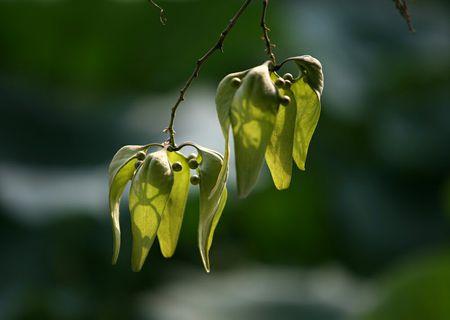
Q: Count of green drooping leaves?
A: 8